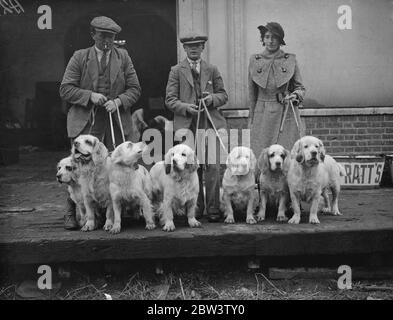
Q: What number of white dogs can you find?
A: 7